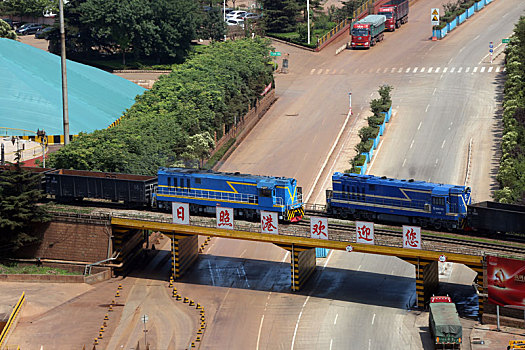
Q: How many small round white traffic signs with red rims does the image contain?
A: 2